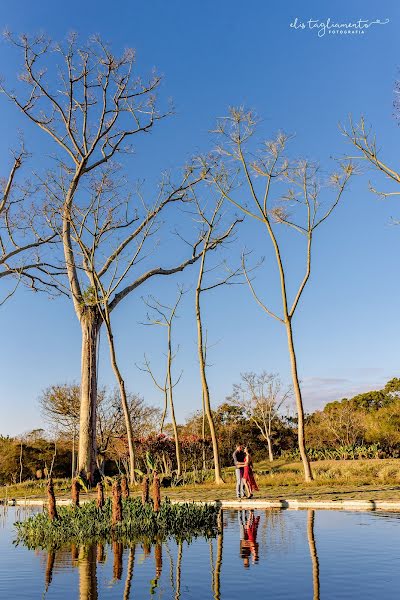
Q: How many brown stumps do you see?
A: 7